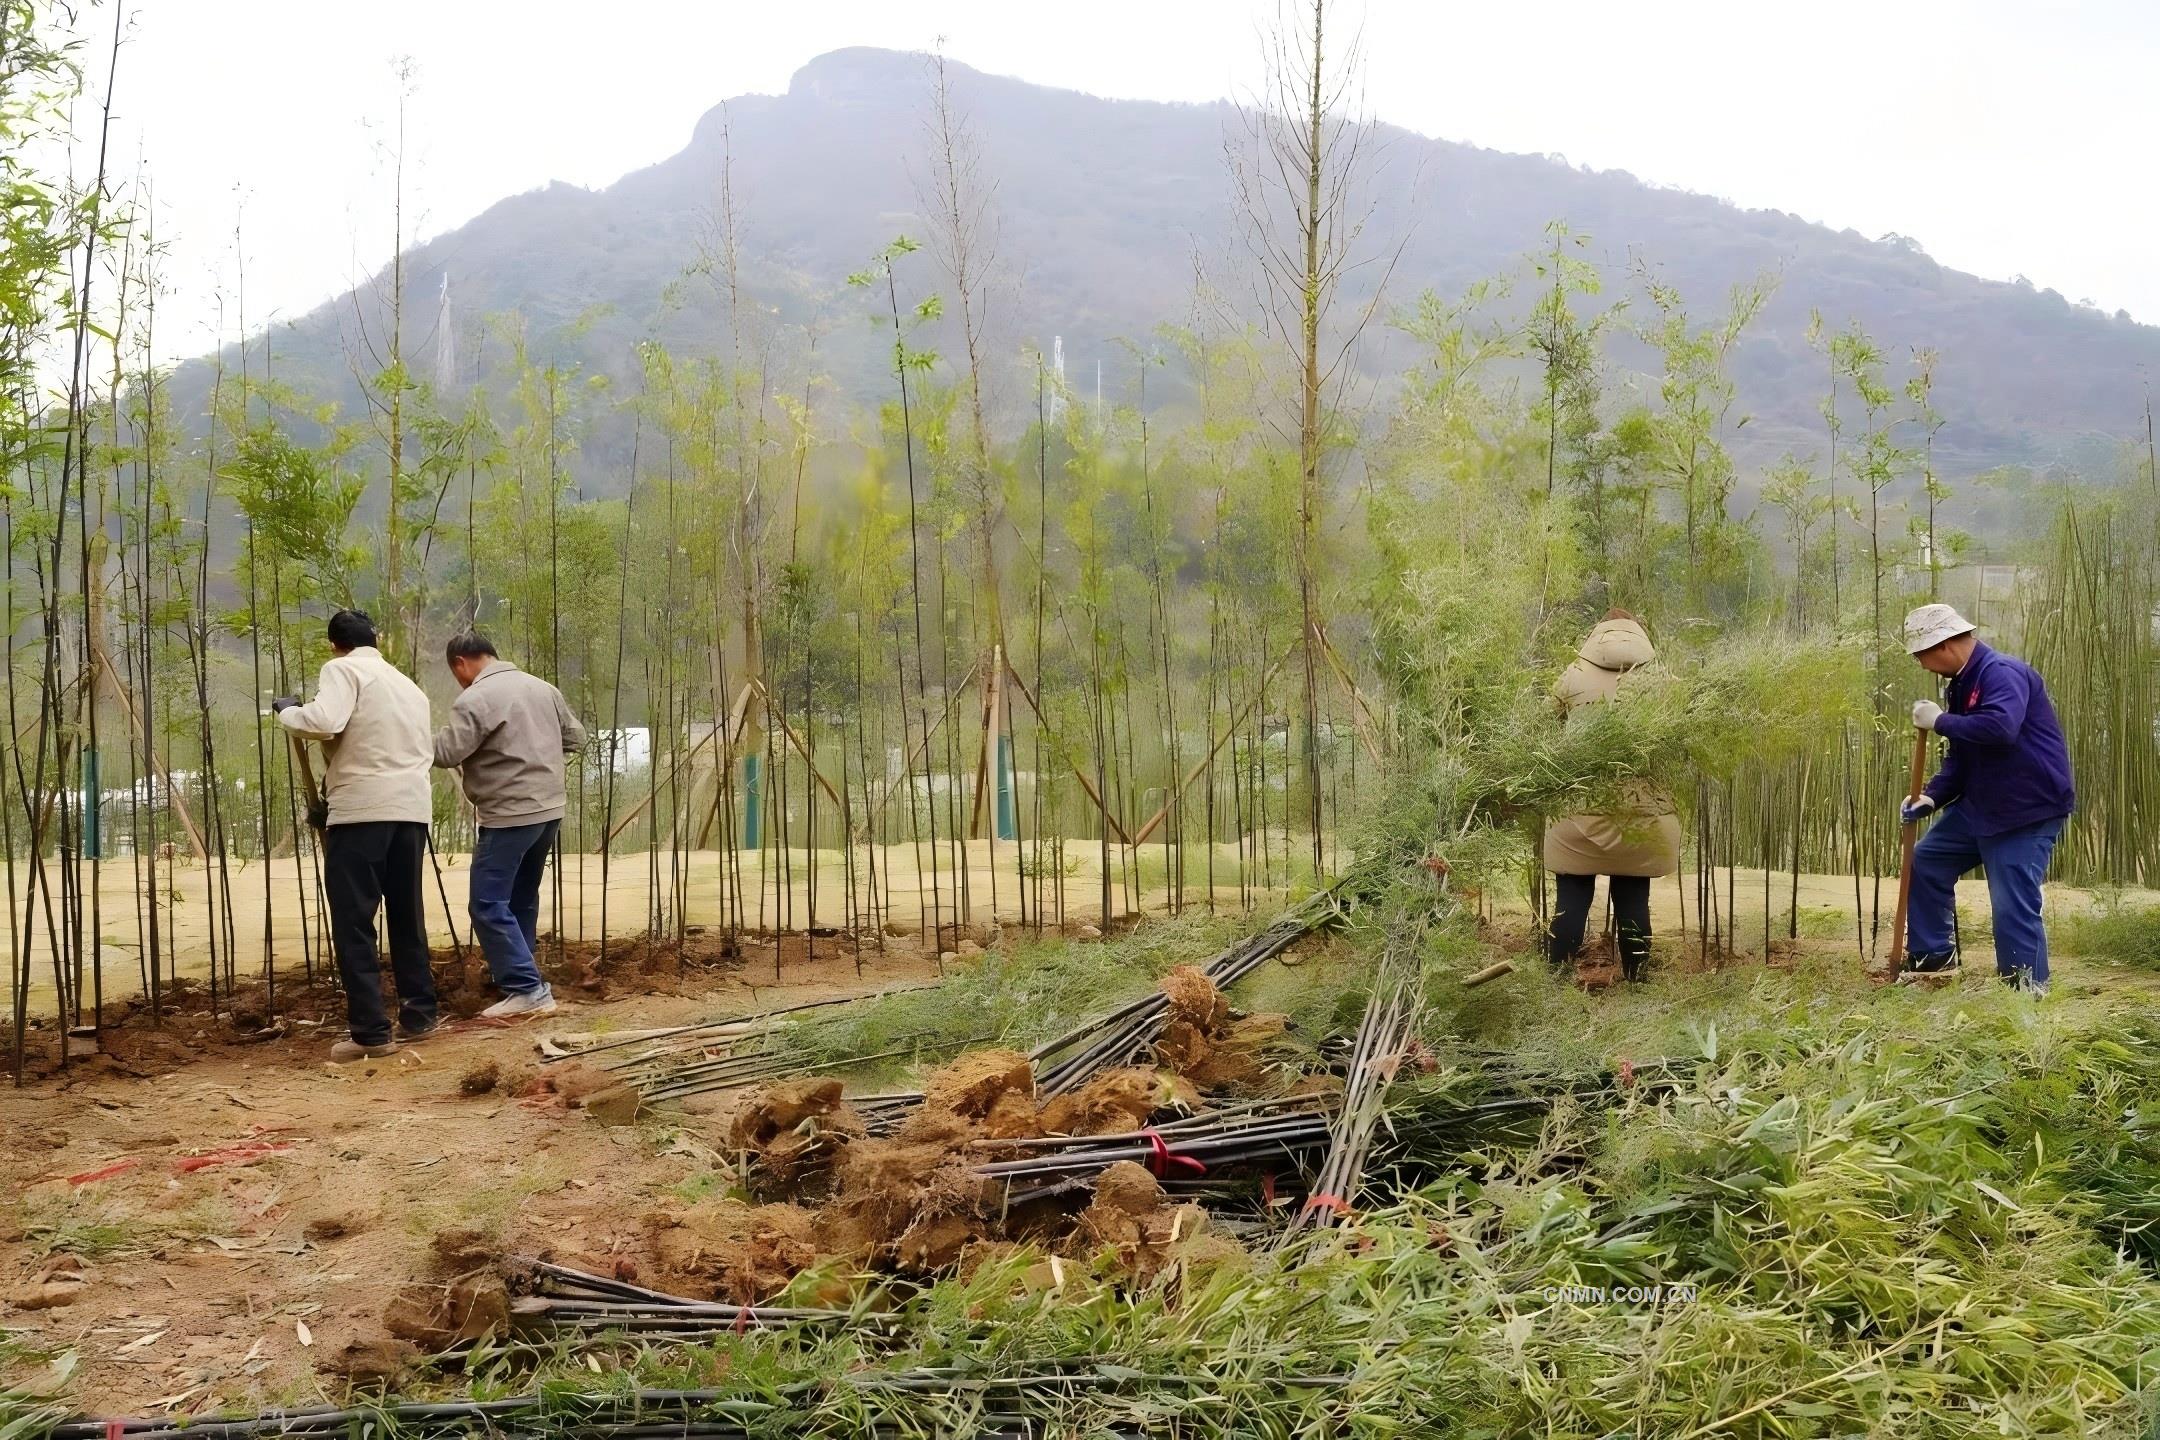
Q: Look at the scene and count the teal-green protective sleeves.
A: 3